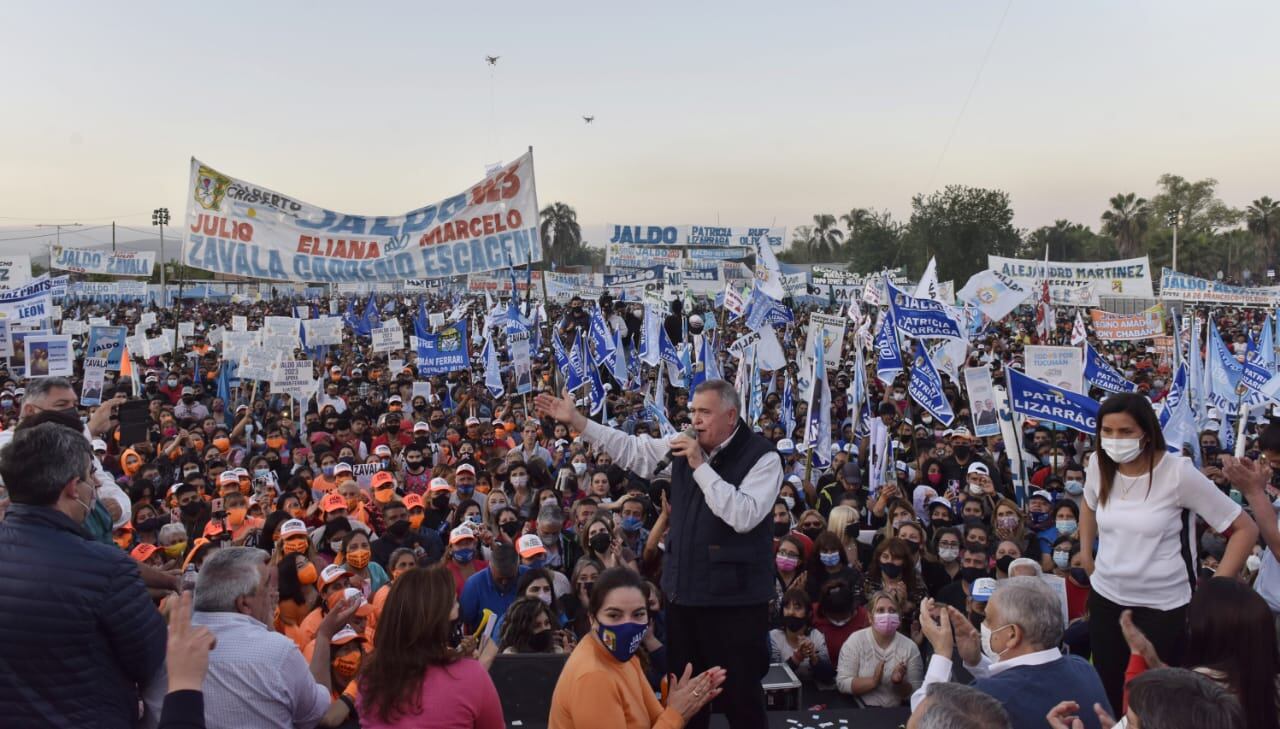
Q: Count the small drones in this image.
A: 2